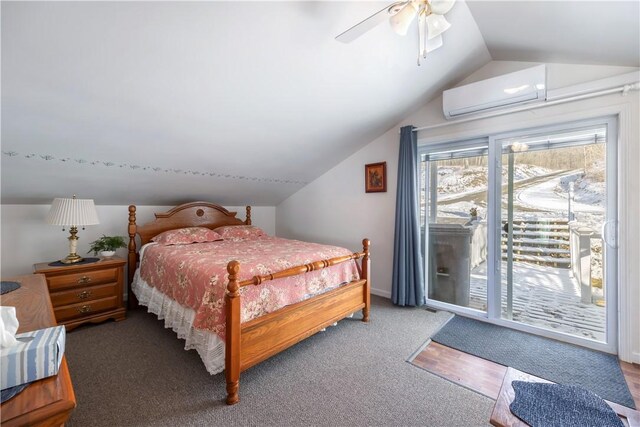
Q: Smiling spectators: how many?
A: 0